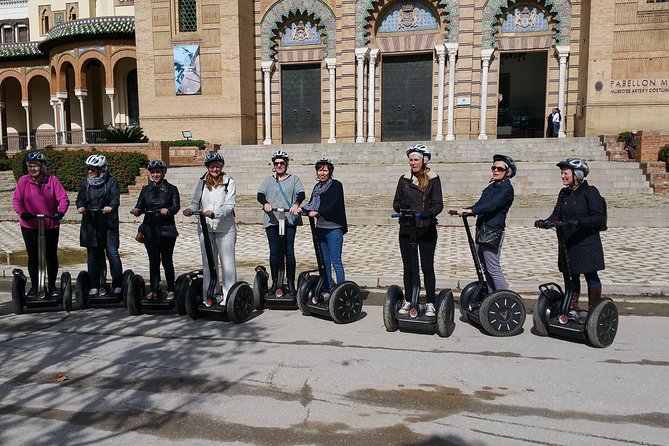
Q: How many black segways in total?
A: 9